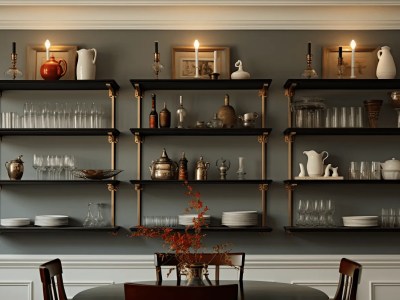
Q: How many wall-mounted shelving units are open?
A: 3